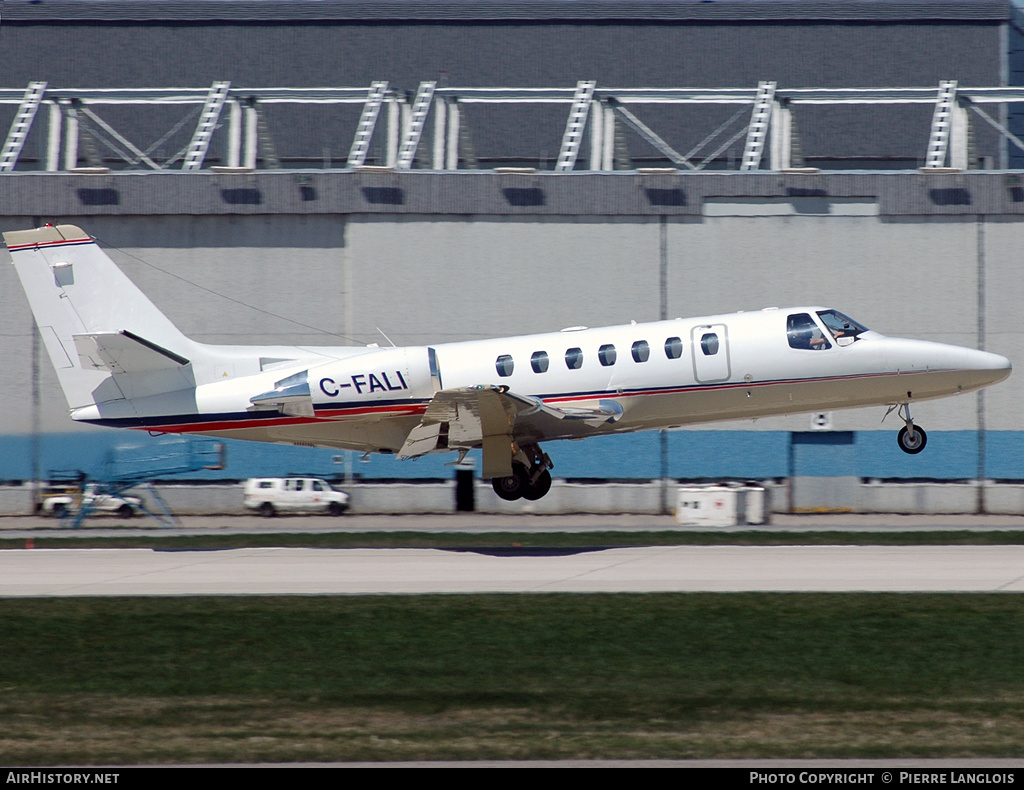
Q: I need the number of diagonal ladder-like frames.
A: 7